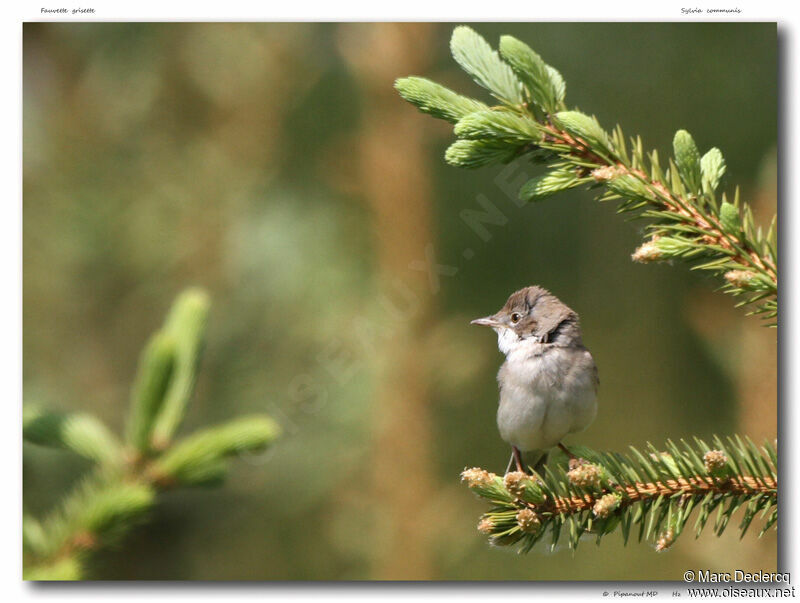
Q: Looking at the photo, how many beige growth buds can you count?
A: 11